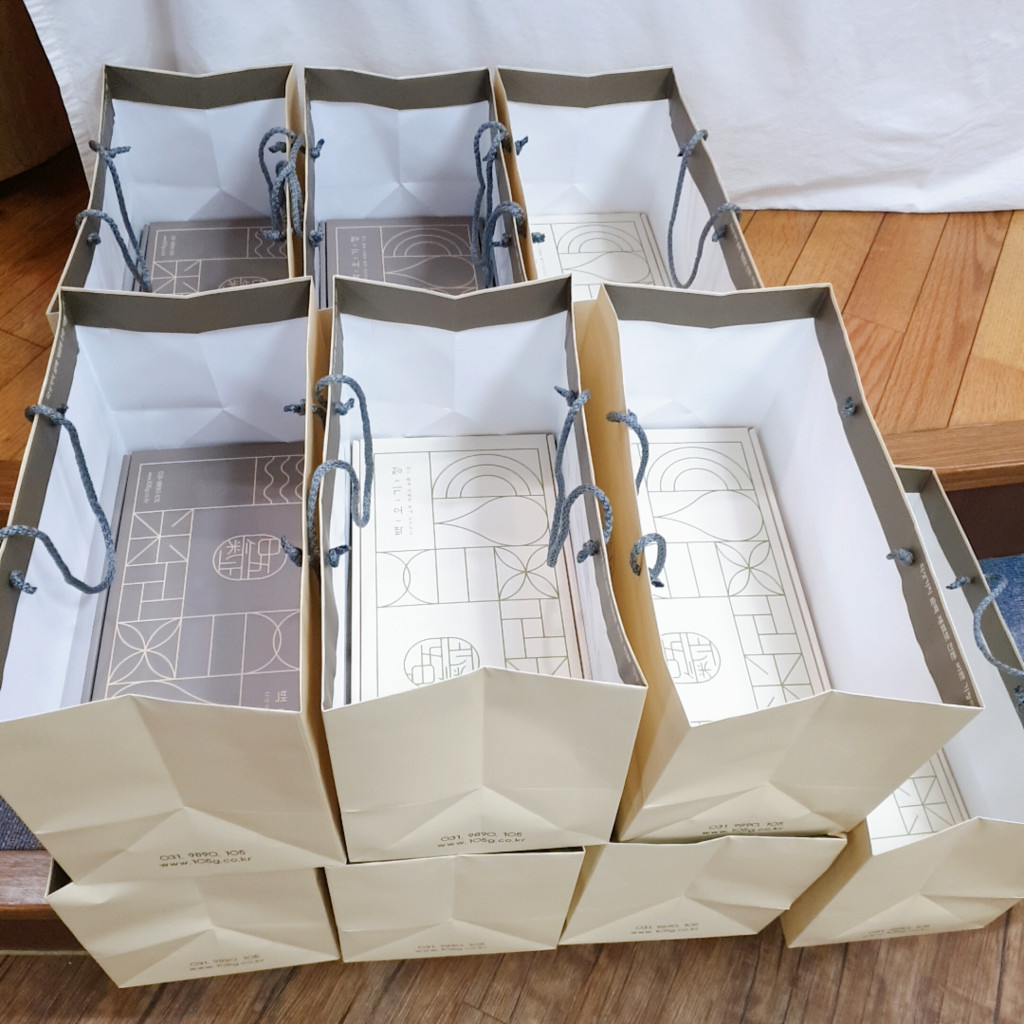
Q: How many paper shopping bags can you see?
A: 10